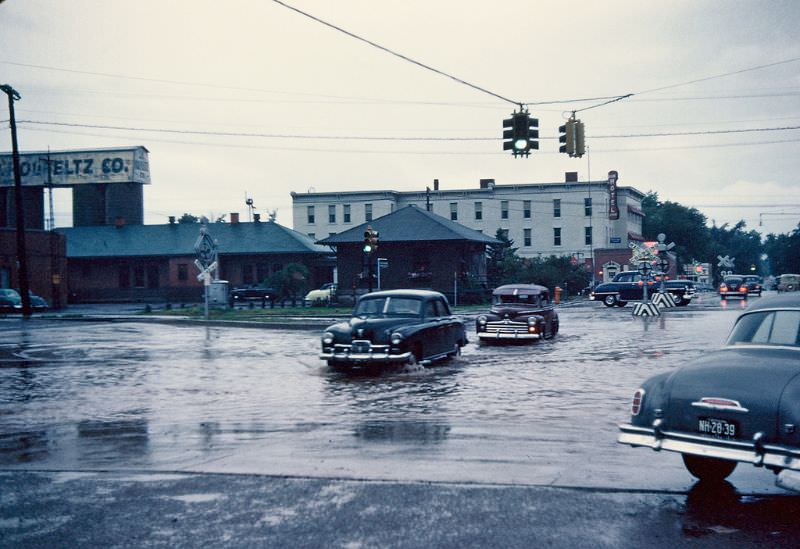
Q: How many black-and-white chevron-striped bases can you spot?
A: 2